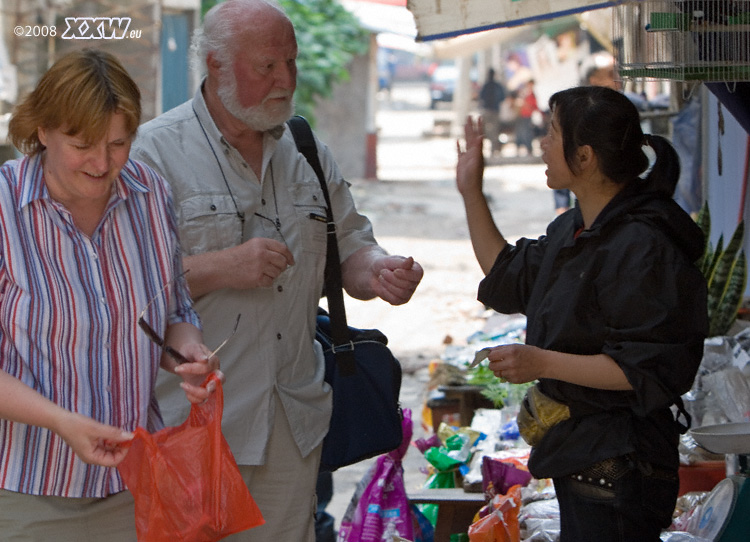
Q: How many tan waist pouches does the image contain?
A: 1